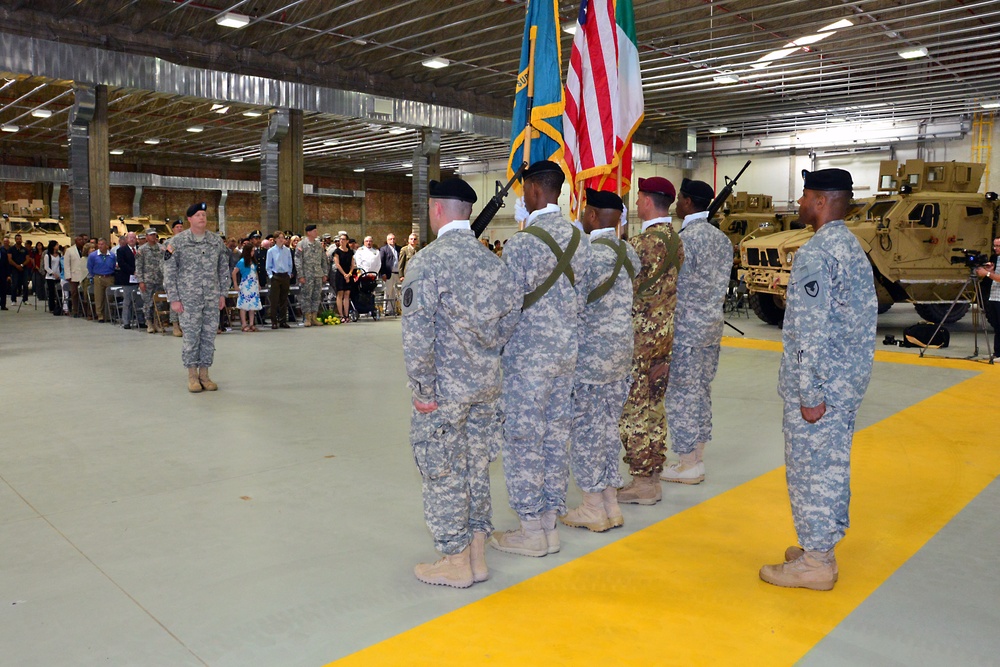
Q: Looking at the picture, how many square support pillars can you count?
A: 3